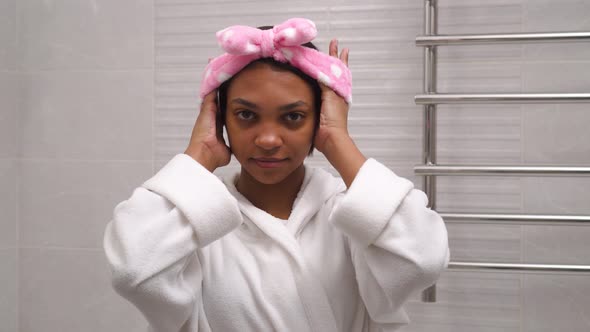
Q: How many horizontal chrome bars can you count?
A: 5